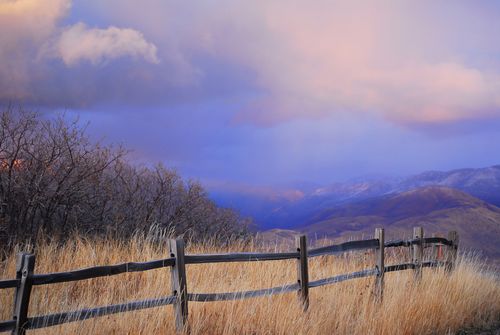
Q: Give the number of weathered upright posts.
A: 6